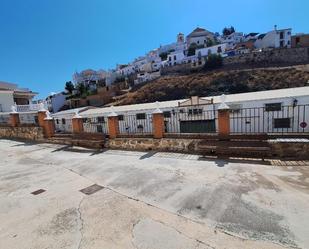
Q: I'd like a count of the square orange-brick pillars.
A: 7